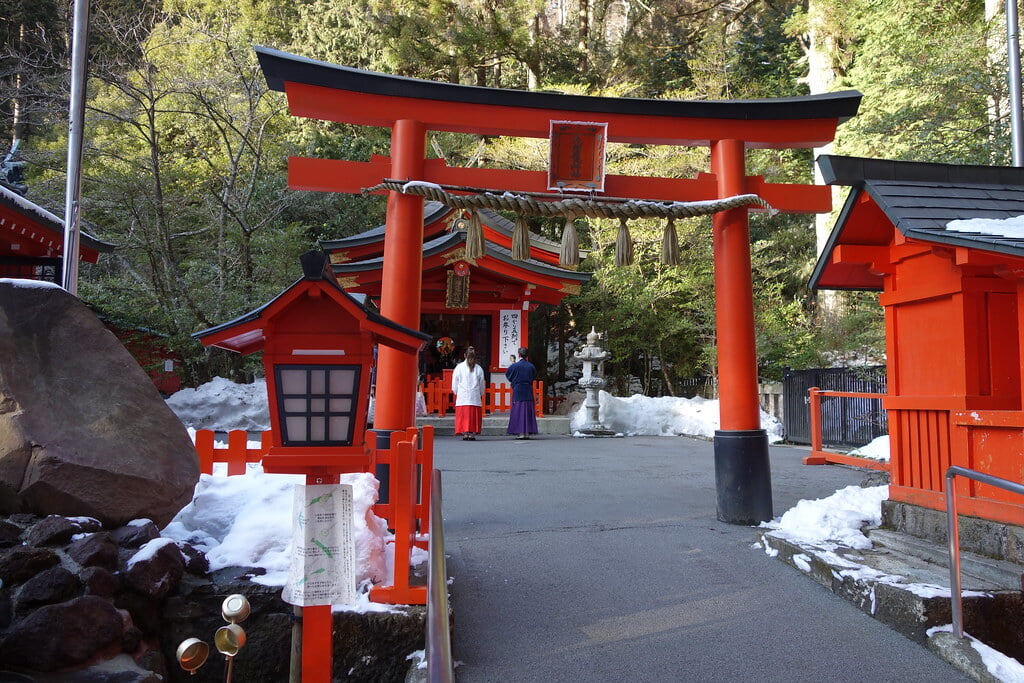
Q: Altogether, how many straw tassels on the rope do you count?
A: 5